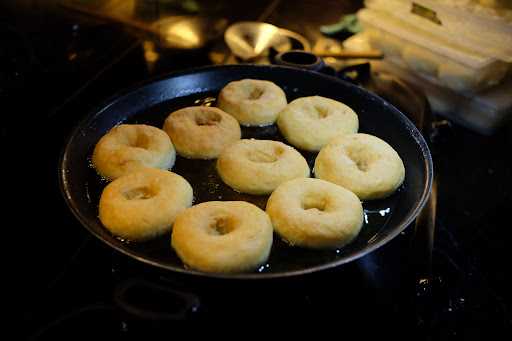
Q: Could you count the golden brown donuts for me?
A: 9